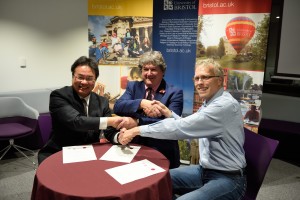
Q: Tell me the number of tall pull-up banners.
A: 3